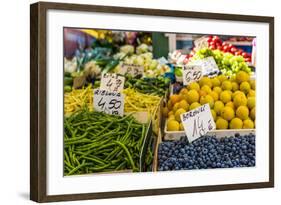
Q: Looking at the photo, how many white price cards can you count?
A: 6